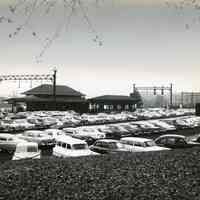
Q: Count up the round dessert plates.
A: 0